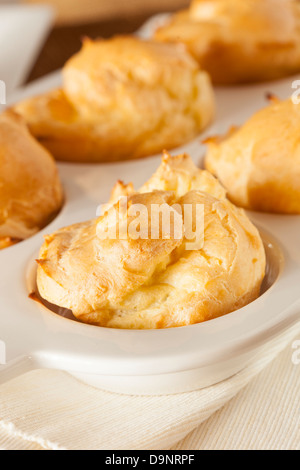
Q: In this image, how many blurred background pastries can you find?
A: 4